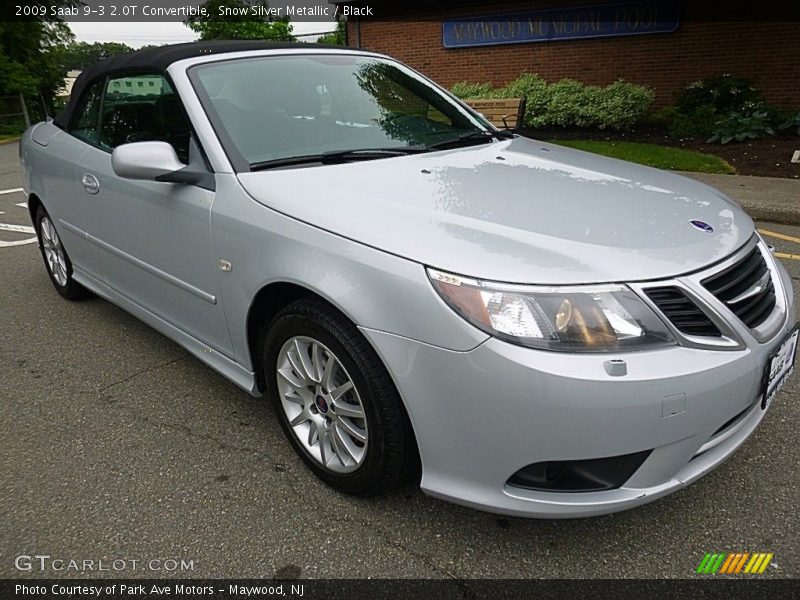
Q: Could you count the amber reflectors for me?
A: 1